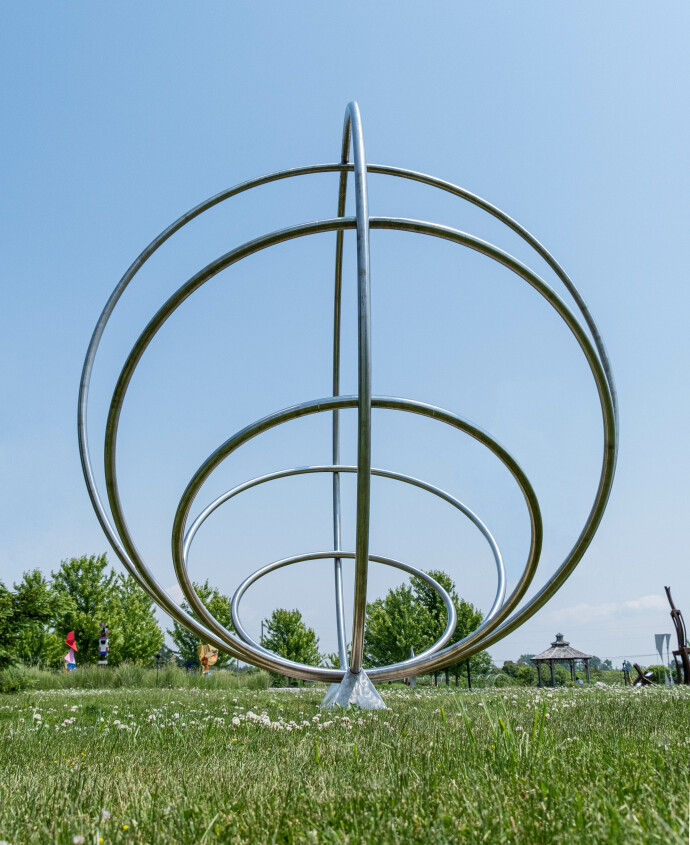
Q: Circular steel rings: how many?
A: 6